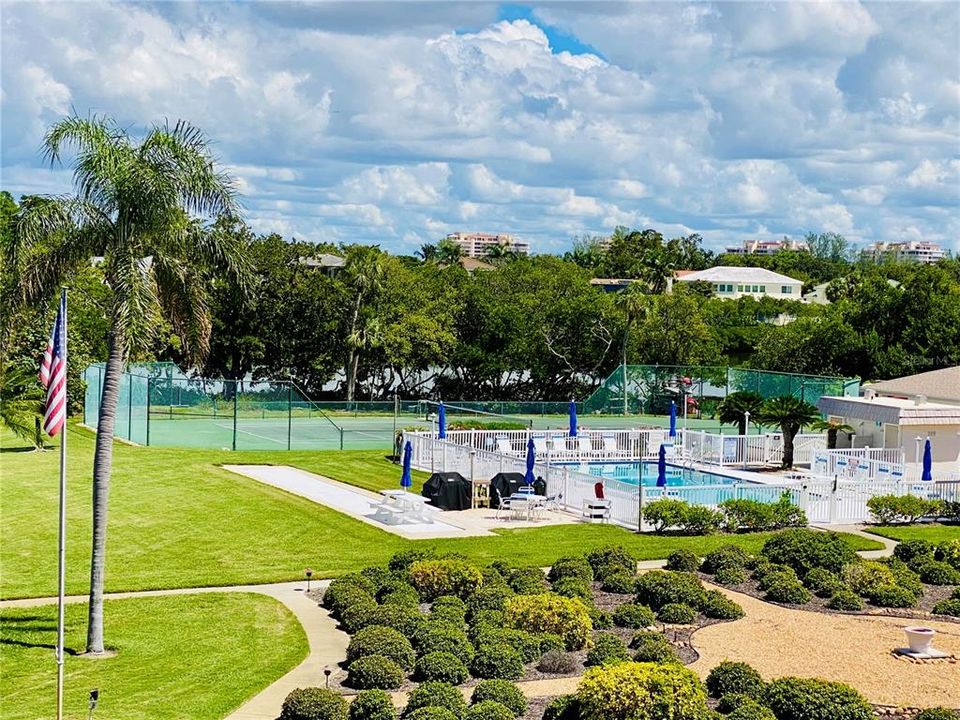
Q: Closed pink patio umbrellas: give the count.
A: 0